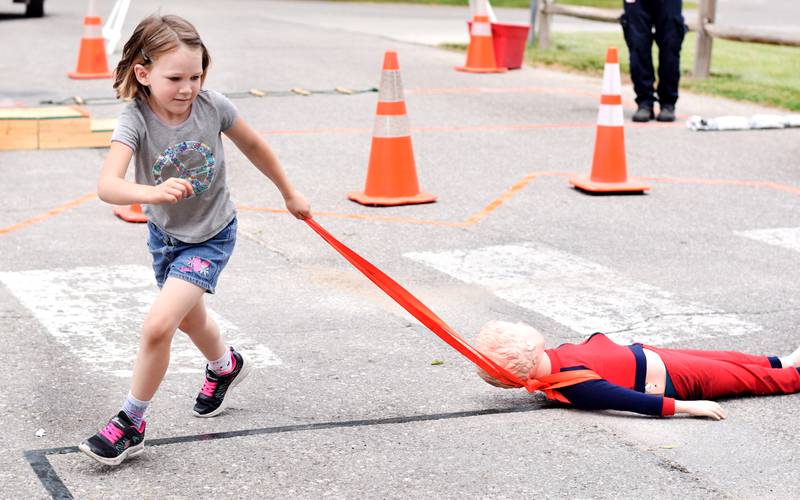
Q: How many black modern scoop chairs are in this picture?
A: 0